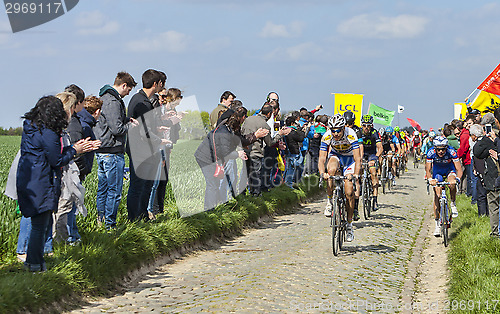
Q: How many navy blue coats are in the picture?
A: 2